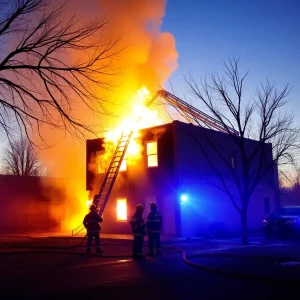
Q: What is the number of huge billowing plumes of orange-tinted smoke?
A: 1